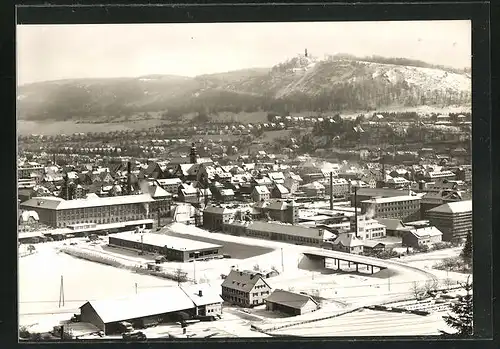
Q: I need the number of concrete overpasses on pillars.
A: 1